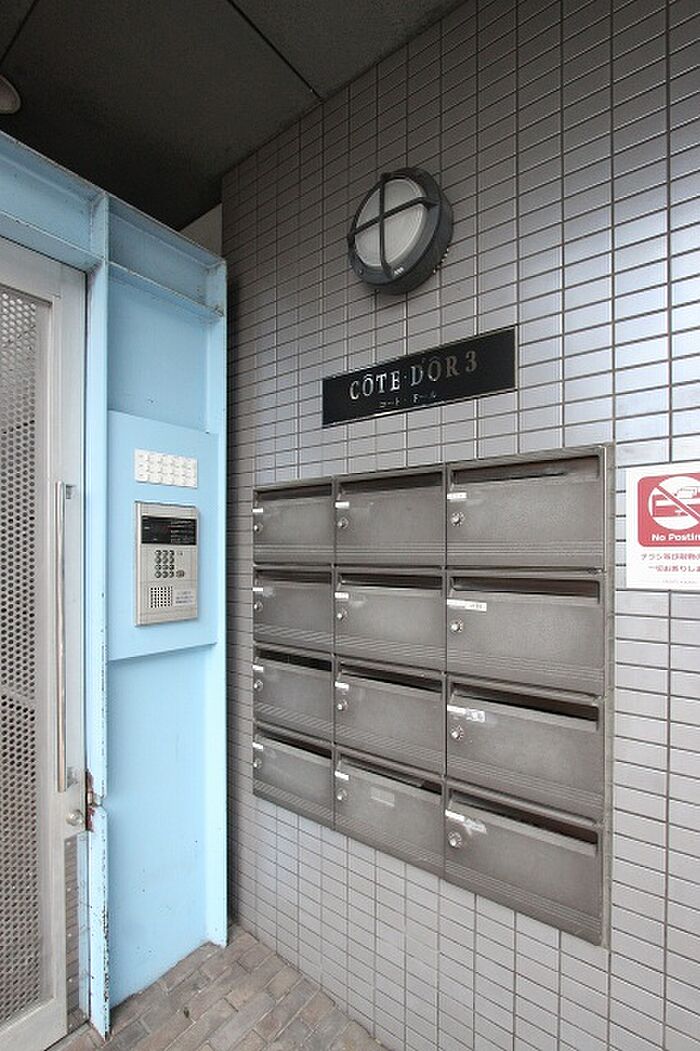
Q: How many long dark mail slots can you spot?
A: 12